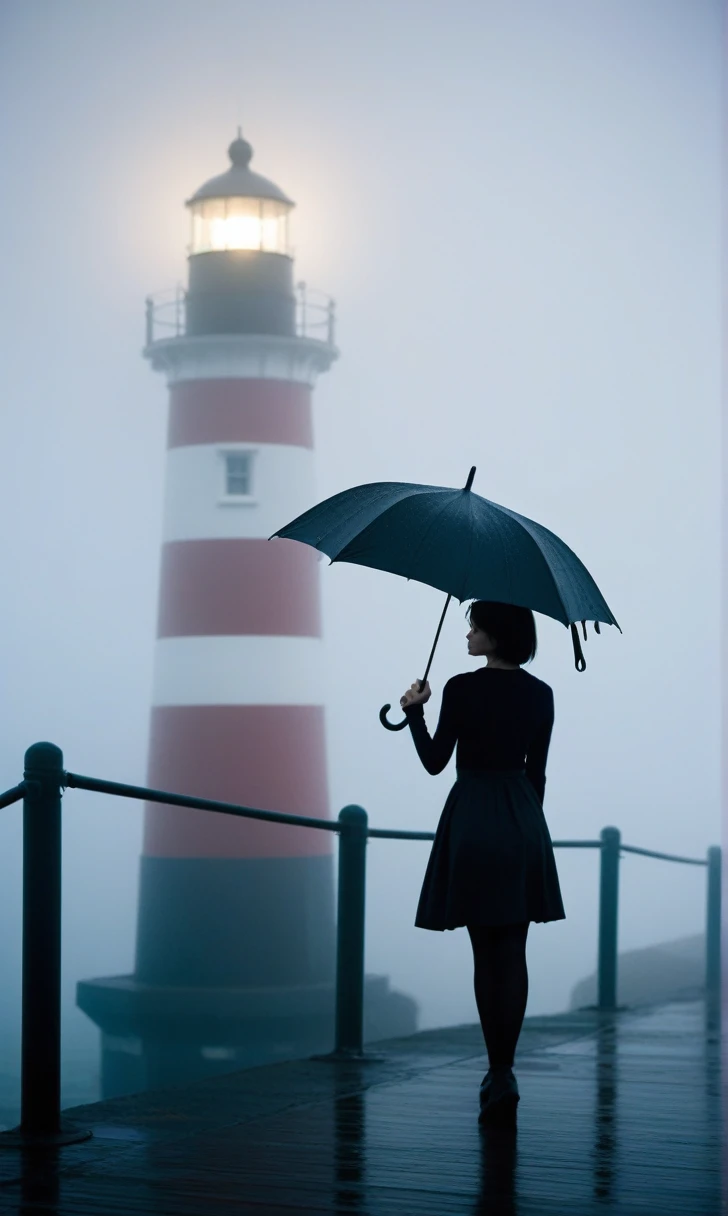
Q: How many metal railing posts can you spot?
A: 4